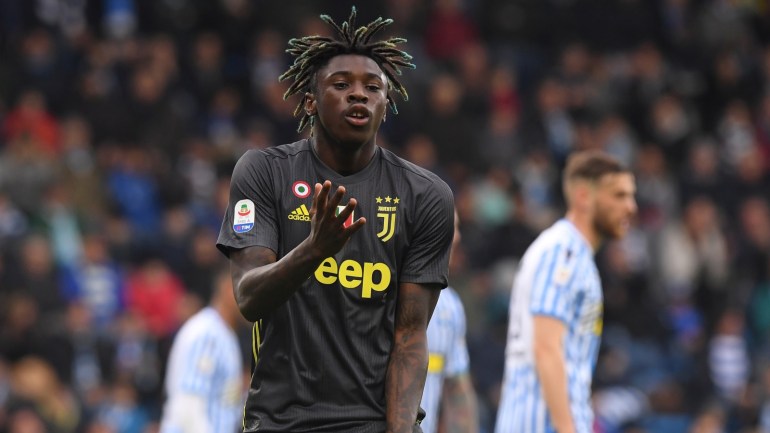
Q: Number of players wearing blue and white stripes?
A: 3